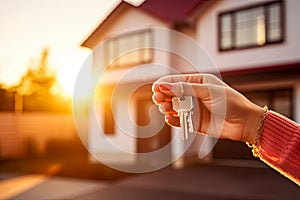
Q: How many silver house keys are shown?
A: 2